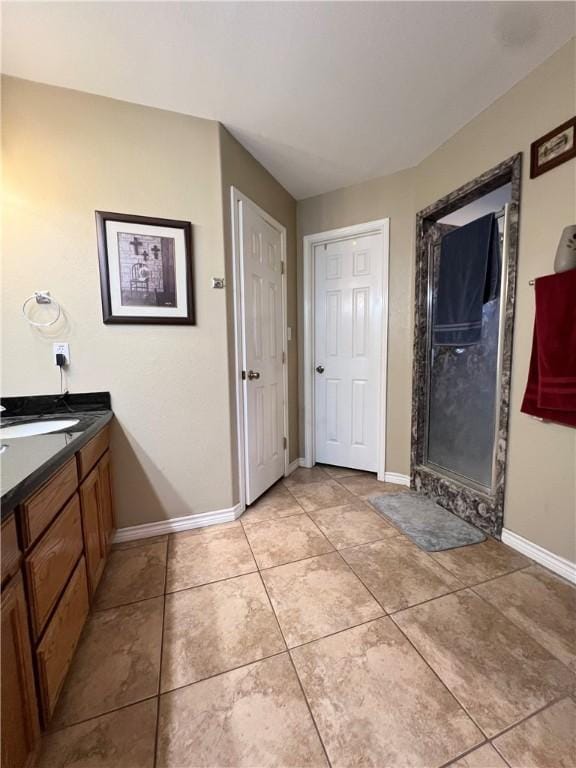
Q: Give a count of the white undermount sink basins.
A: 1